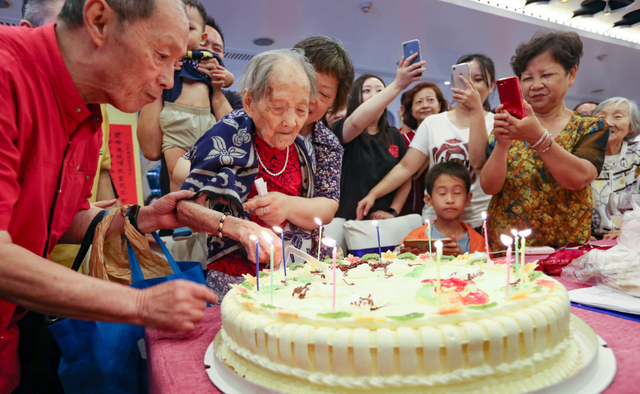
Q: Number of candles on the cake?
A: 12